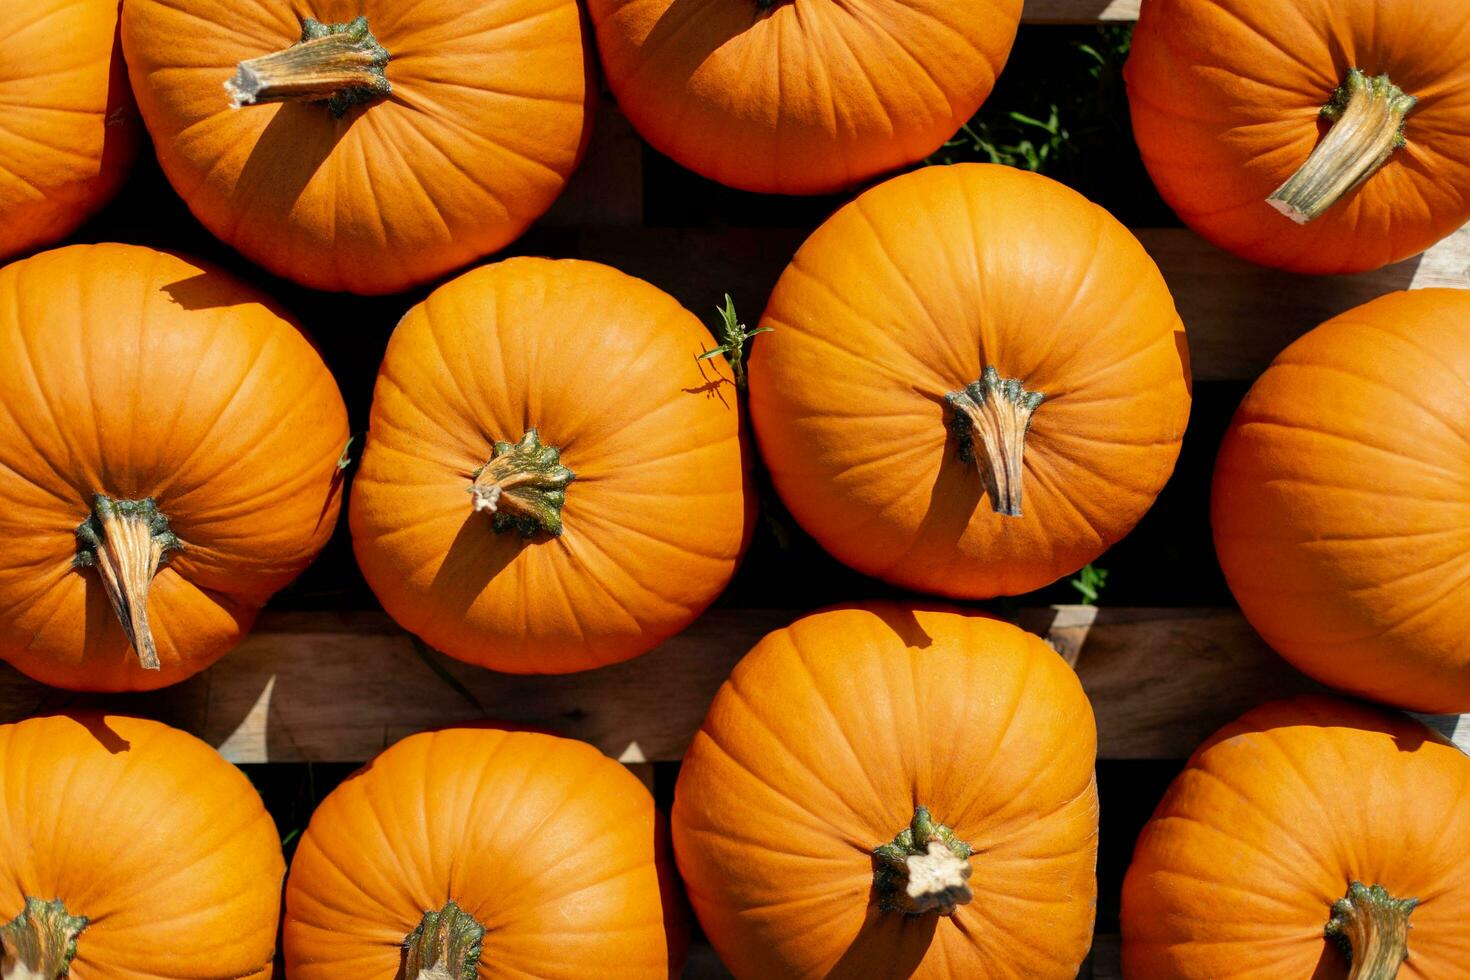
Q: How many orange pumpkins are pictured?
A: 12